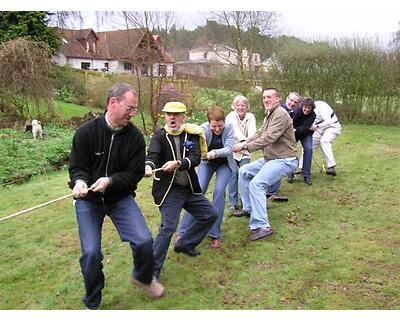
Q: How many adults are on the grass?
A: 8